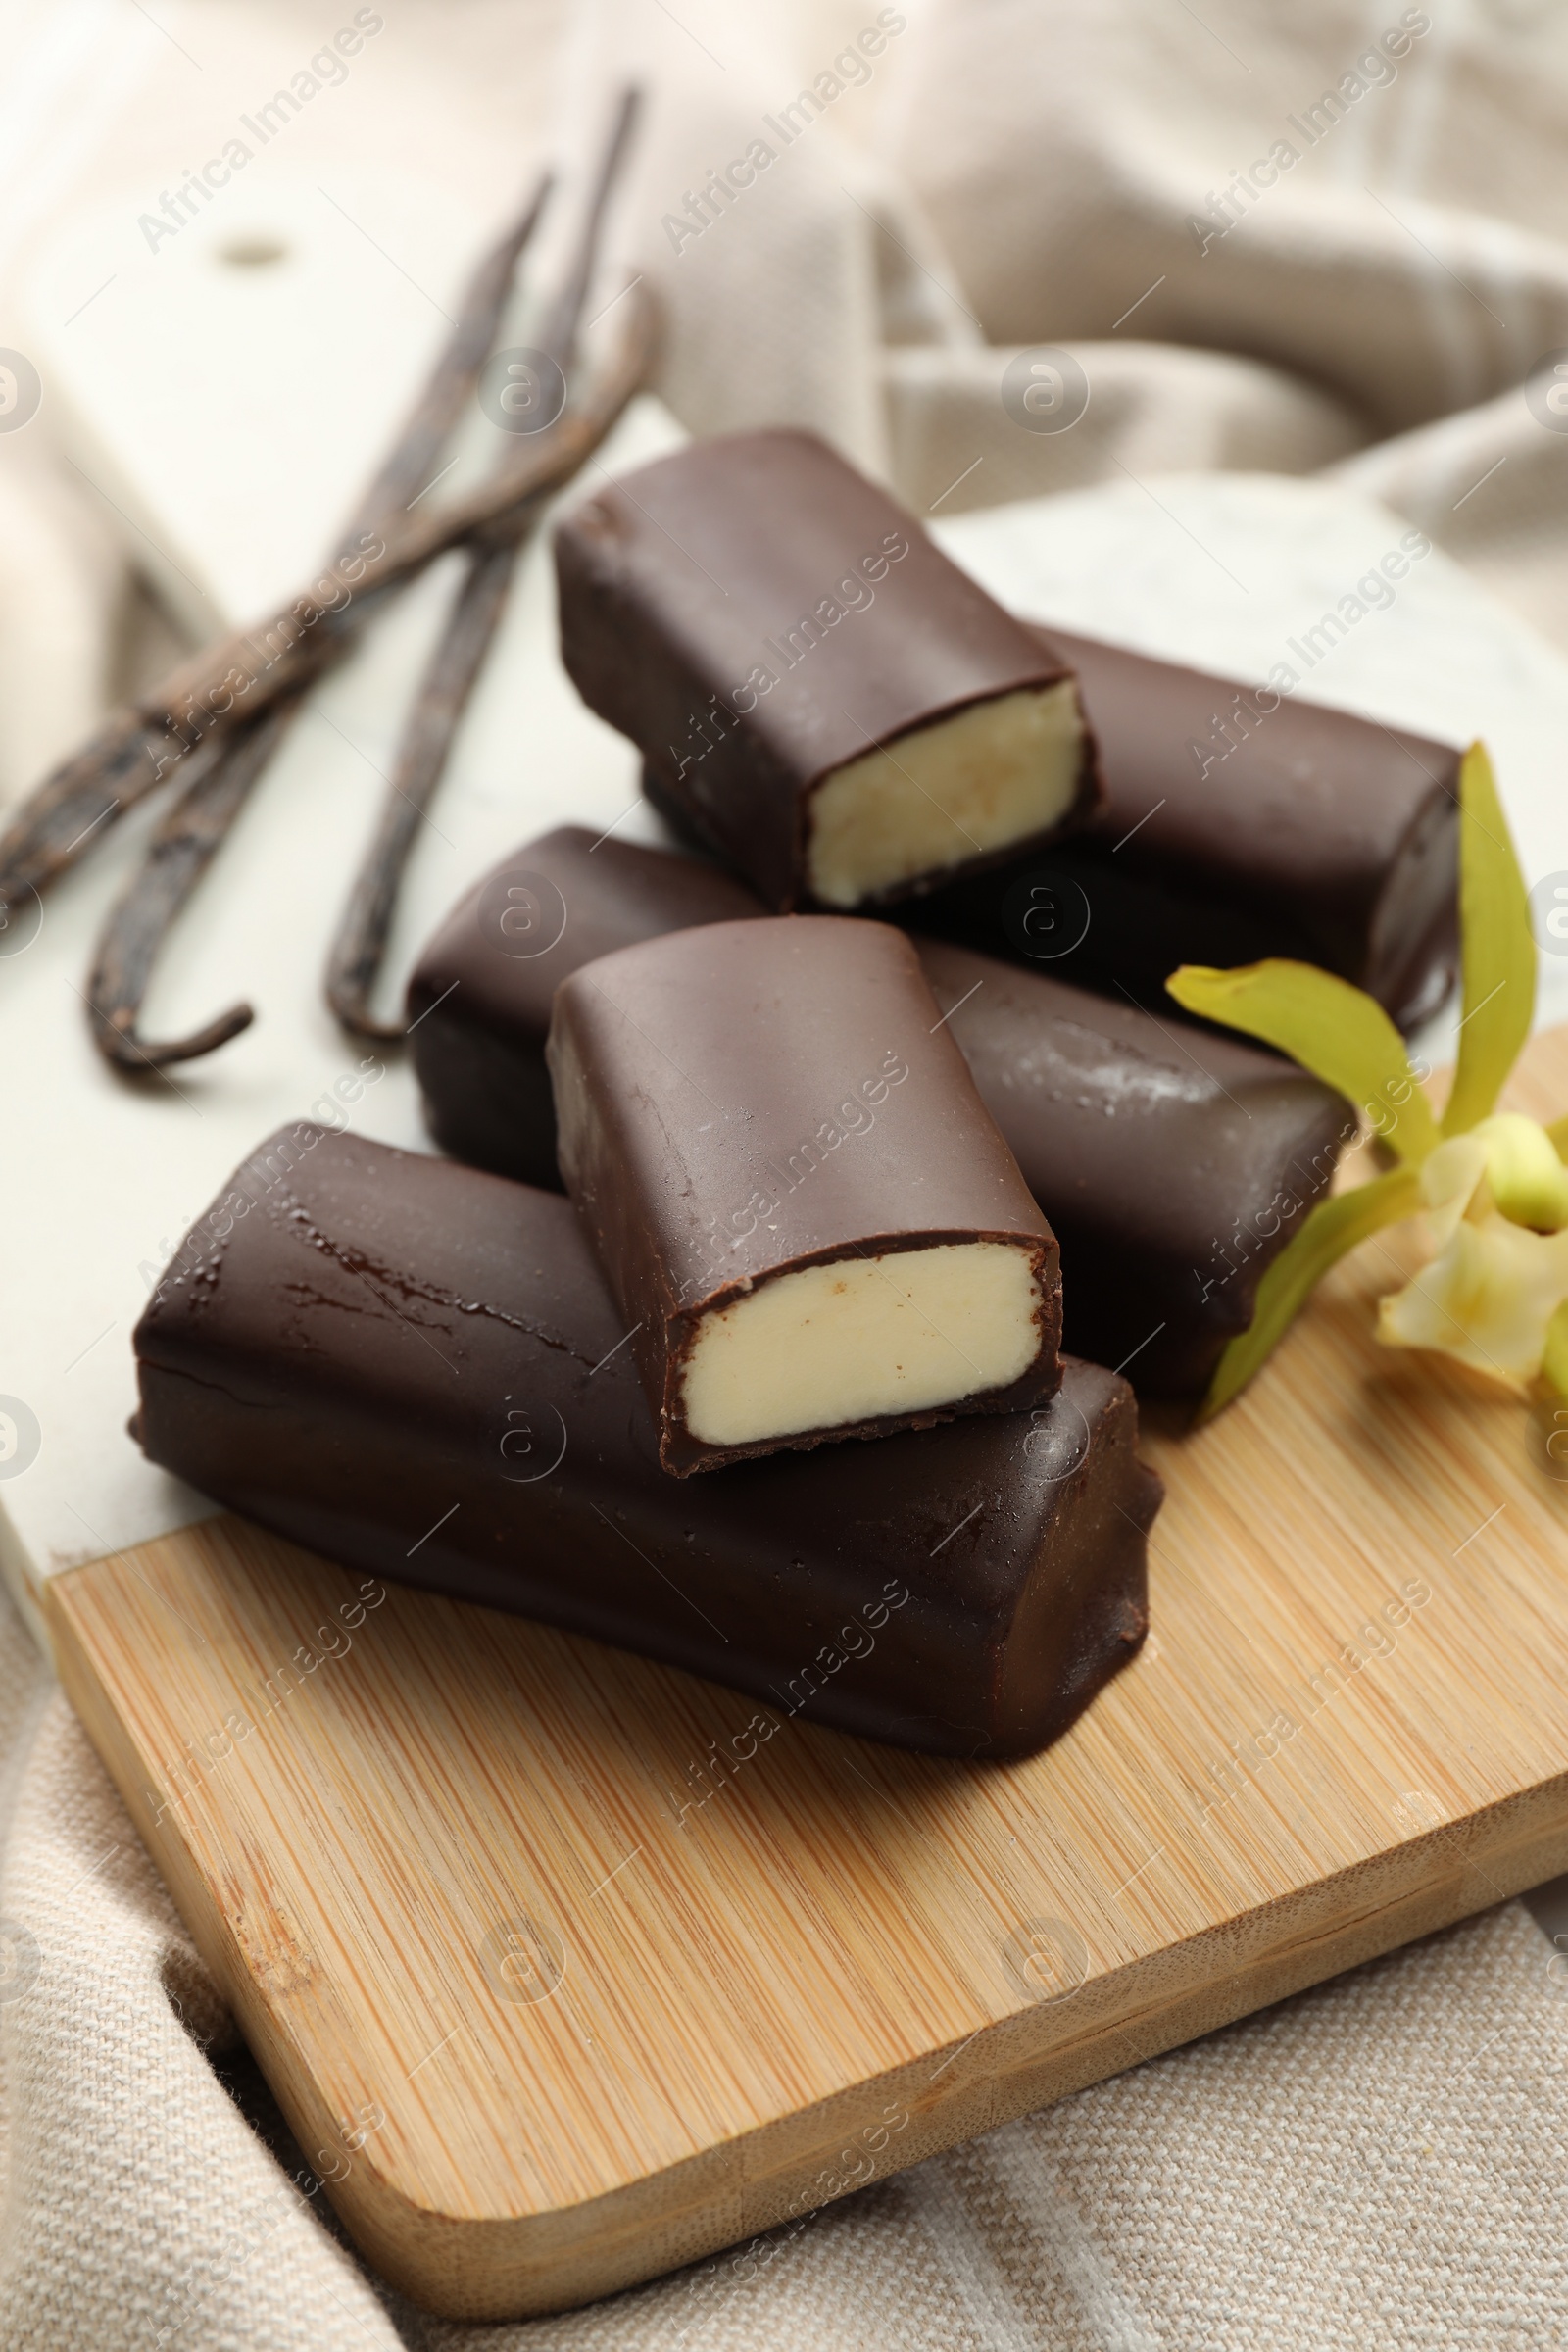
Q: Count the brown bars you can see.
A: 5